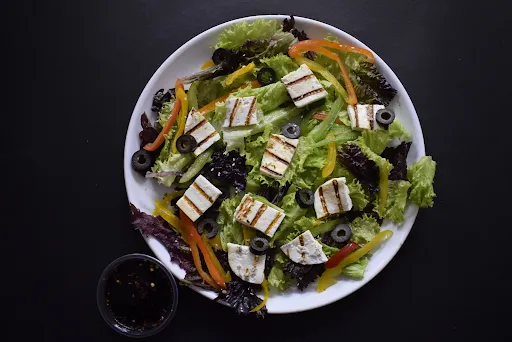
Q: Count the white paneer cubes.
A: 10